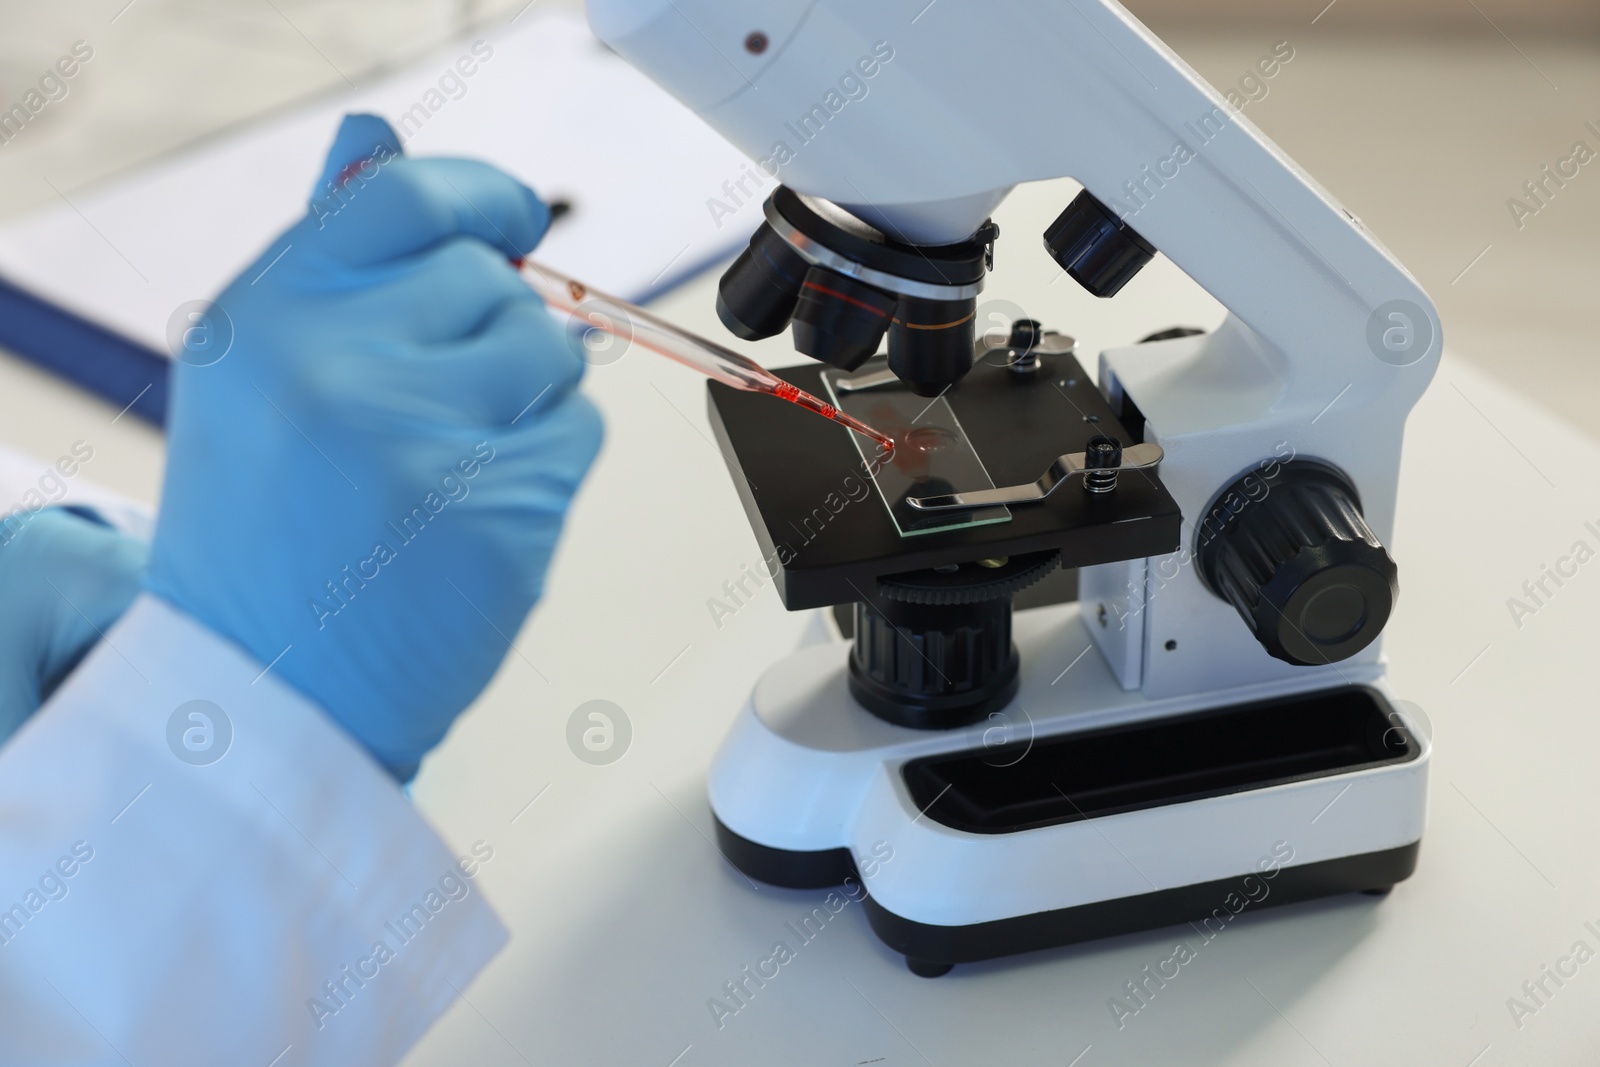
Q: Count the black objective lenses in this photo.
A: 3